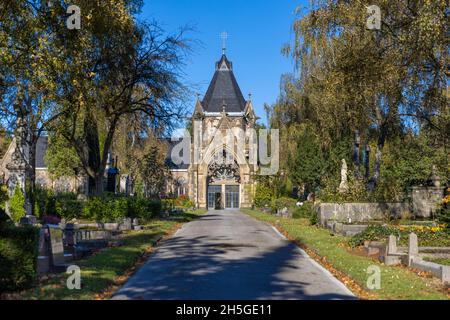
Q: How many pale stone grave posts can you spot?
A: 2